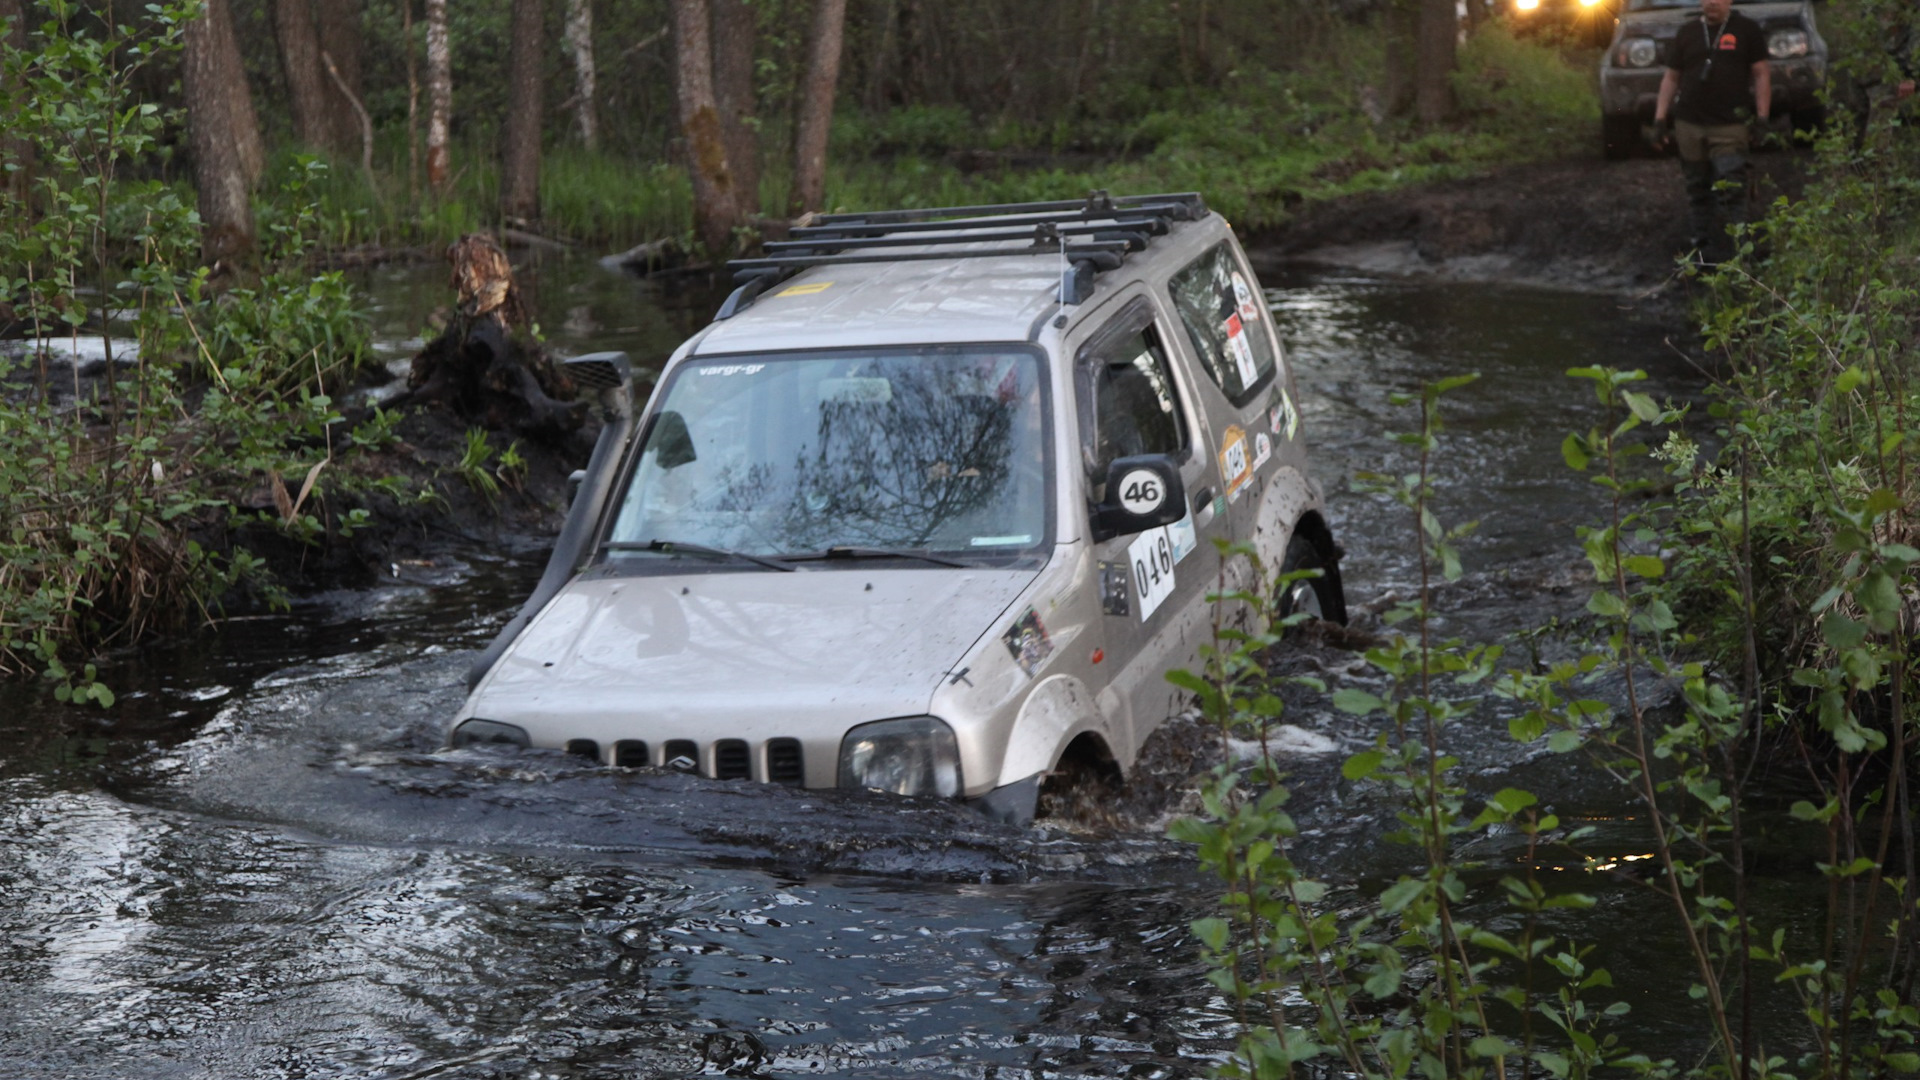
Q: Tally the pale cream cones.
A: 0